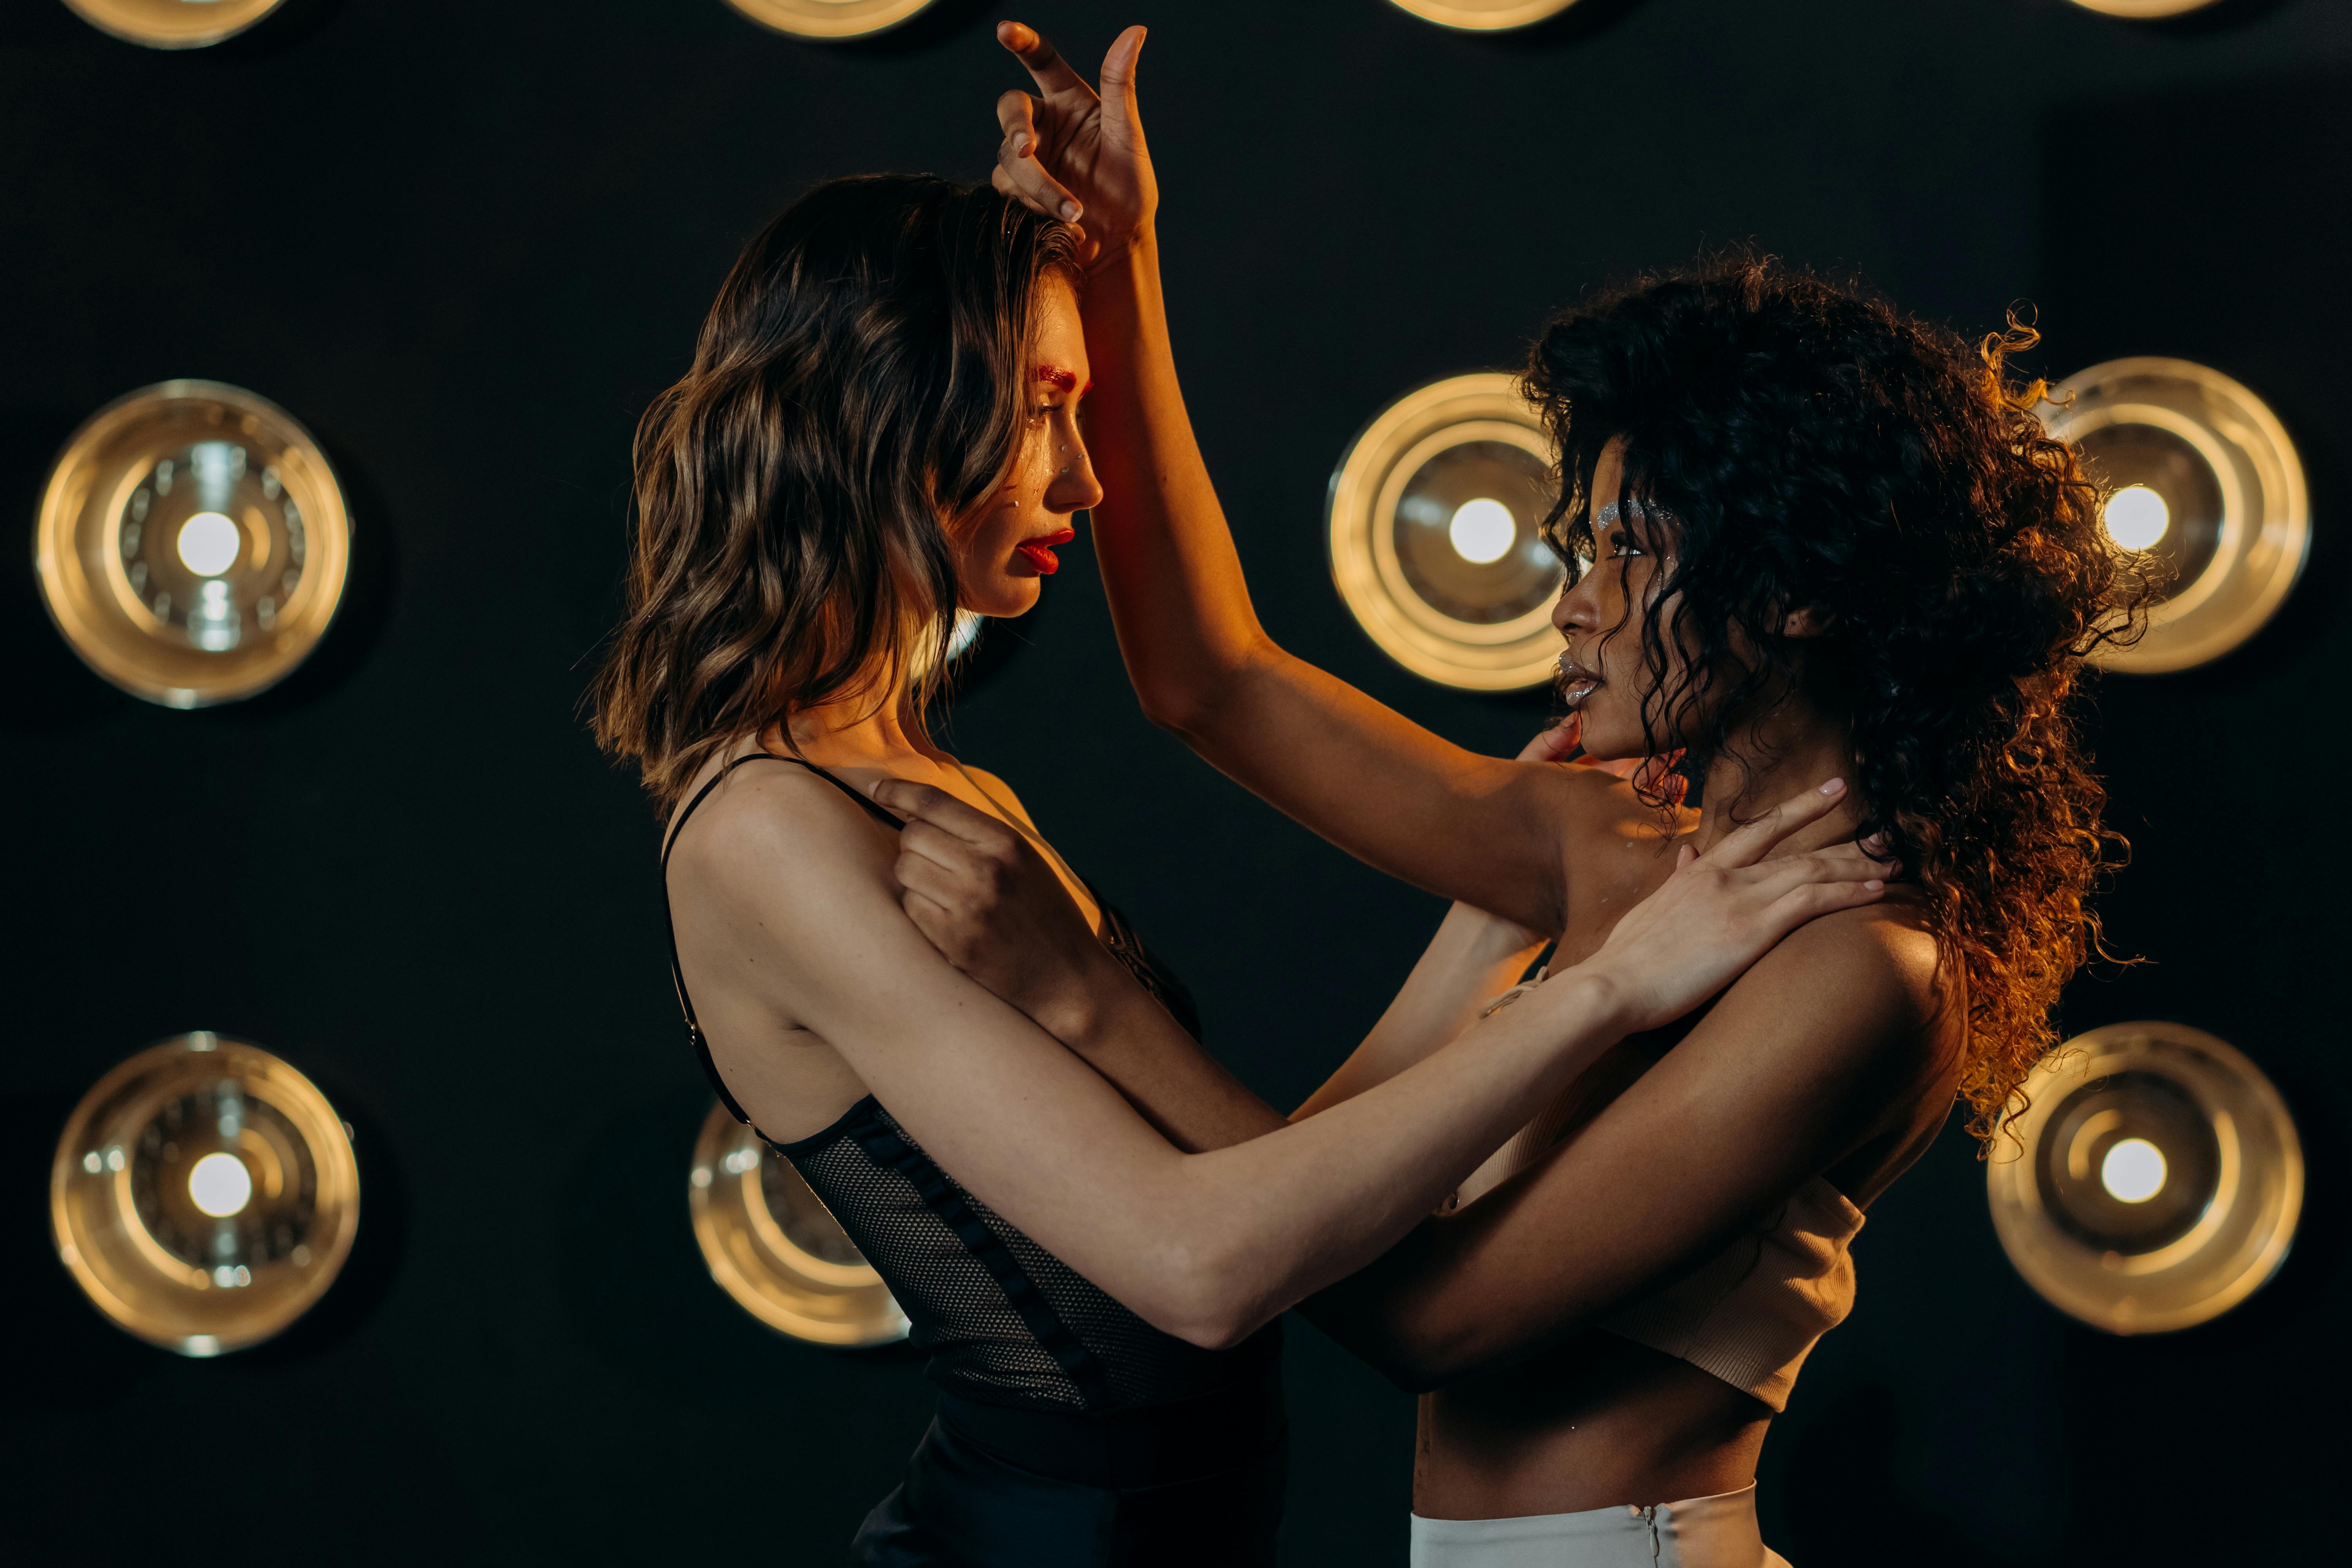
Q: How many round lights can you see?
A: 11